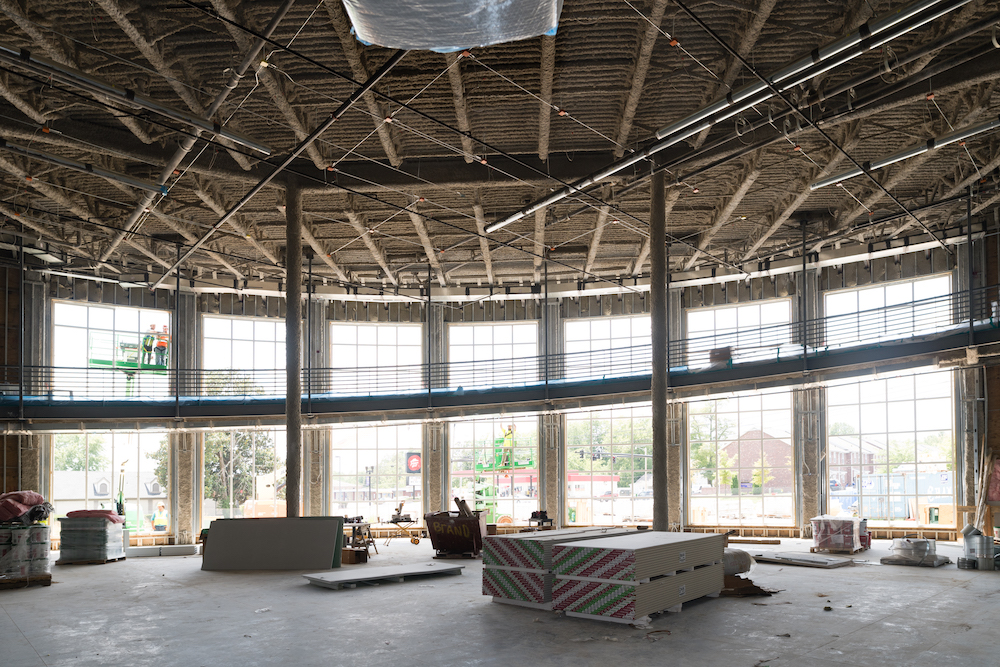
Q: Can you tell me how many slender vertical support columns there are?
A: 2